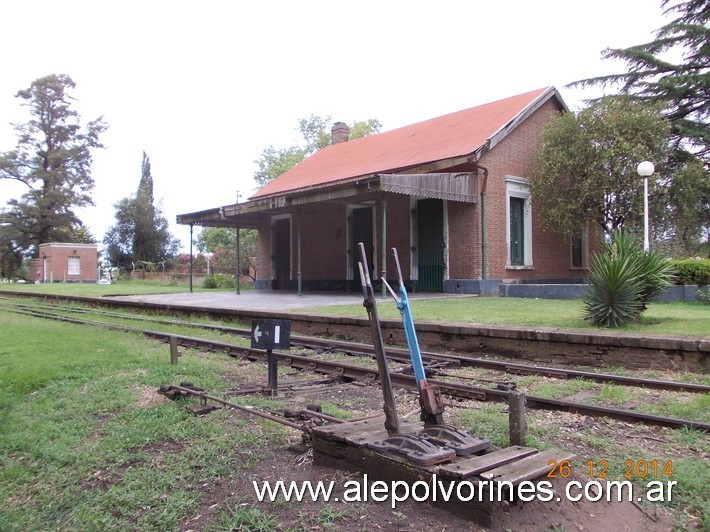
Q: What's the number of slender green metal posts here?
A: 4